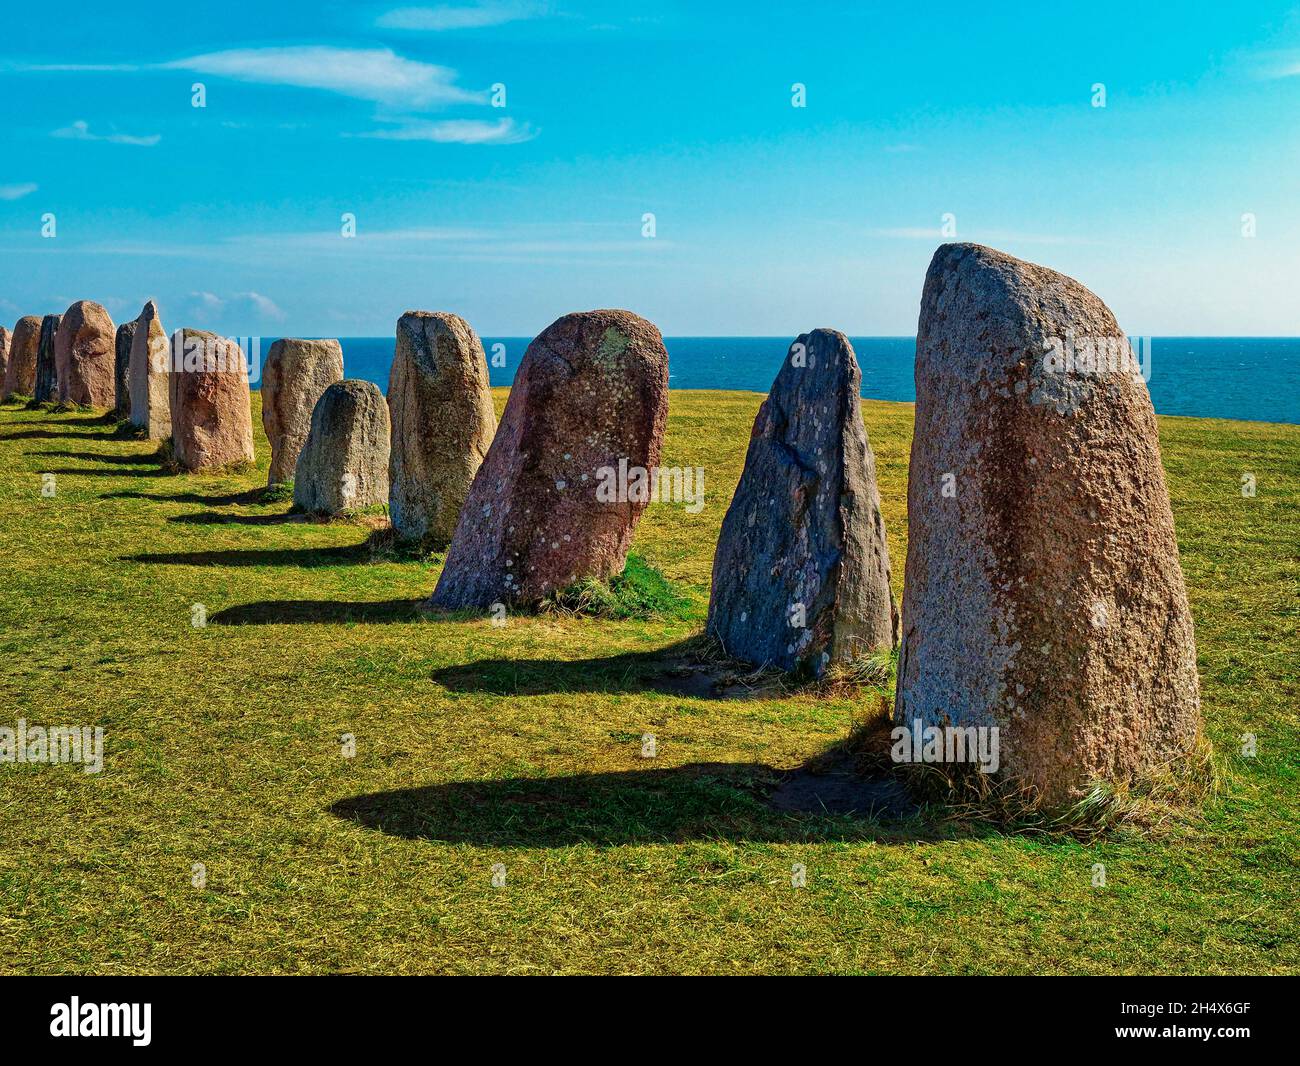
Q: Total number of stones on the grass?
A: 13